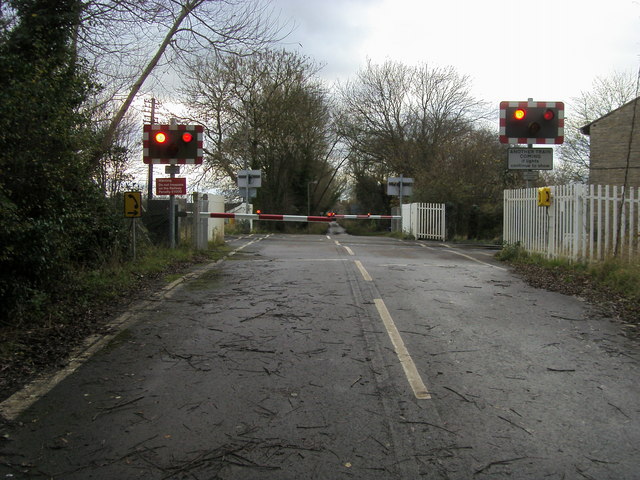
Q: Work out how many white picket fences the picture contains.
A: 2